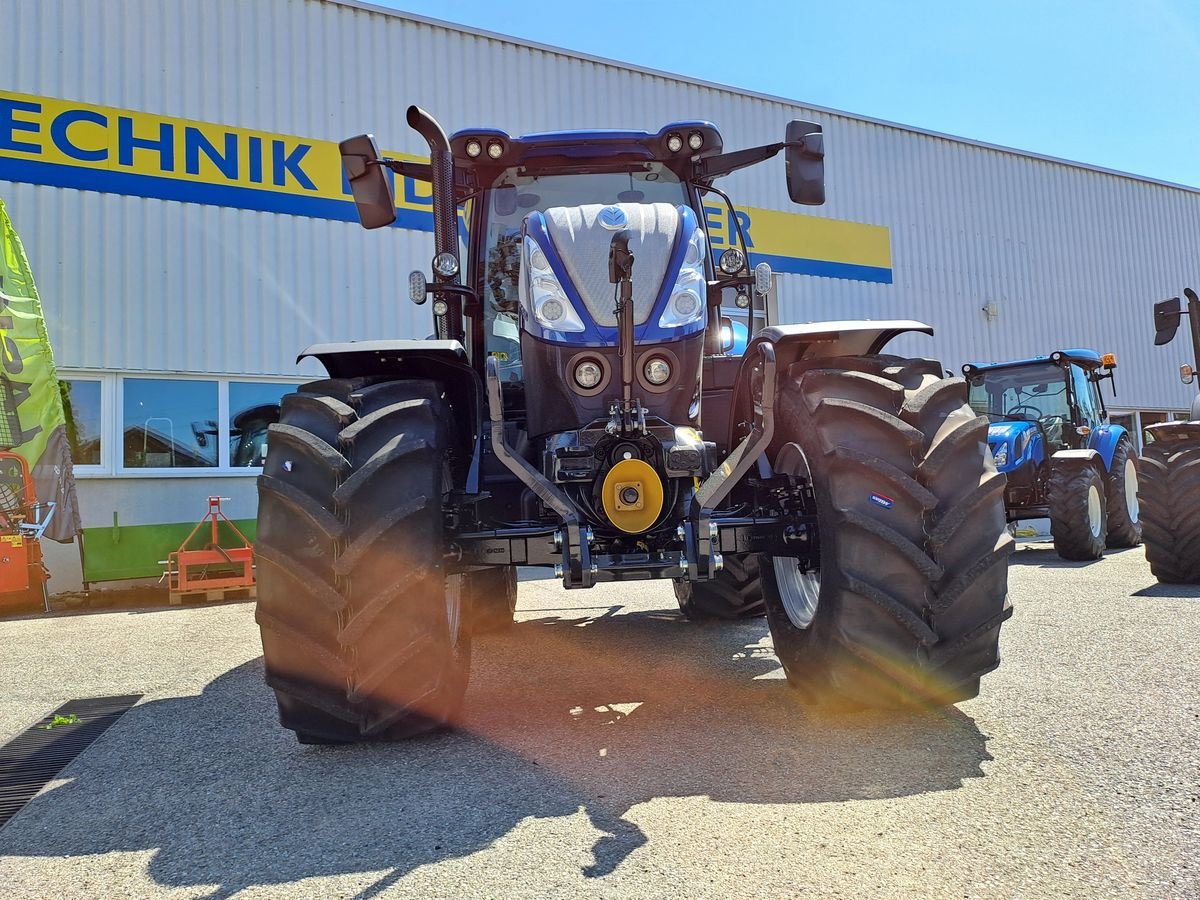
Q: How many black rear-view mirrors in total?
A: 3